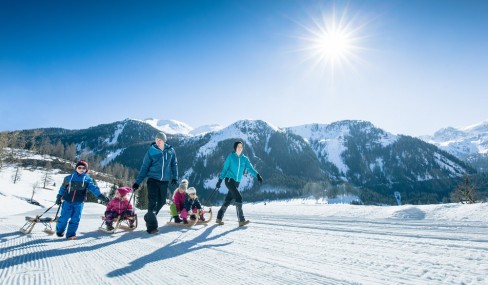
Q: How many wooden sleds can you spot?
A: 3